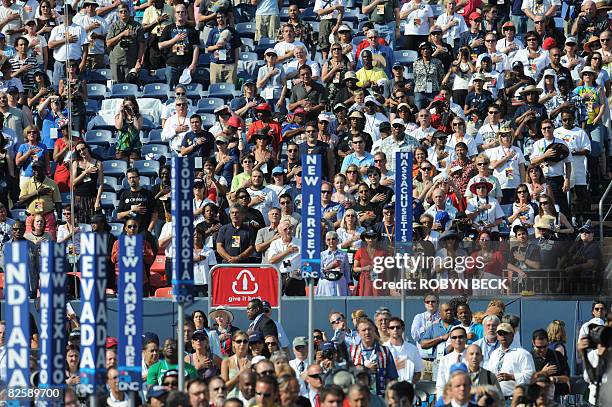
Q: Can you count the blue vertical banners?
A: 7